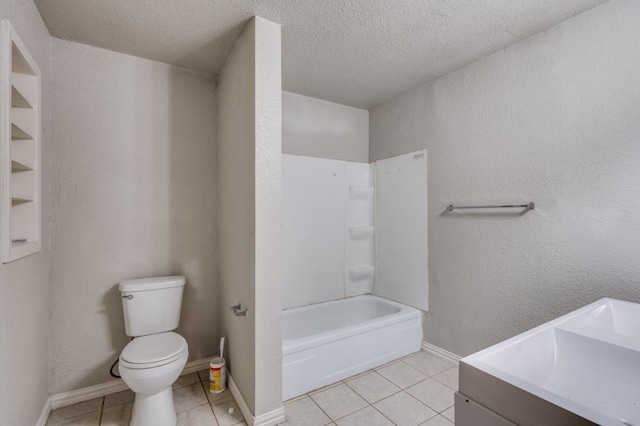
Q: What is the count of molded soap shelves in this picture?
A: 3